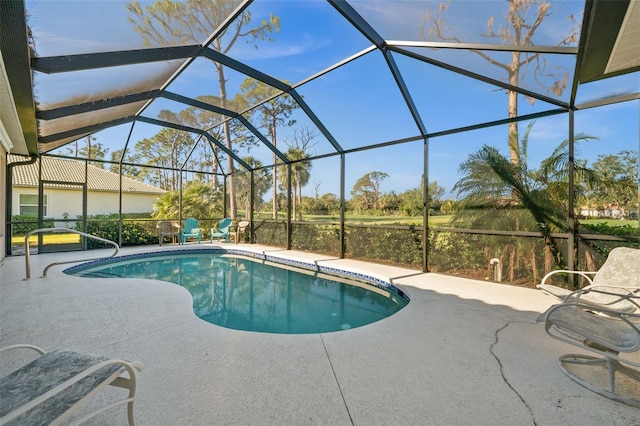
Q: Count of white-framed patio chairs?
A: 3